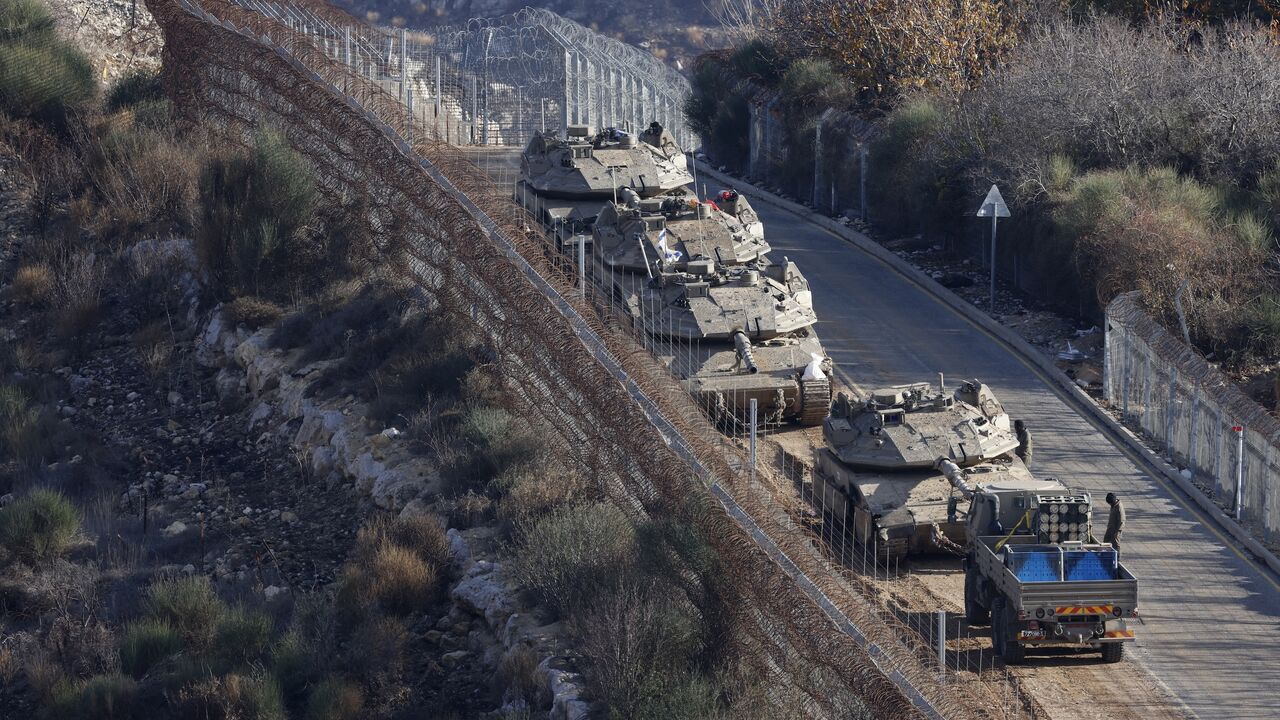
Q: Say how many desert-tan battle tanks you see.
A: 4